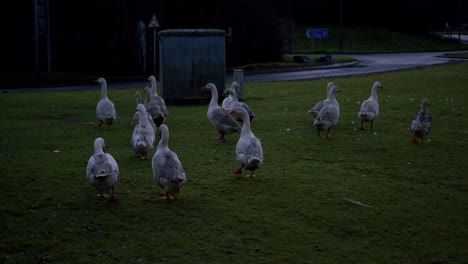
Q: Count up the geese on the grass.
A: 15